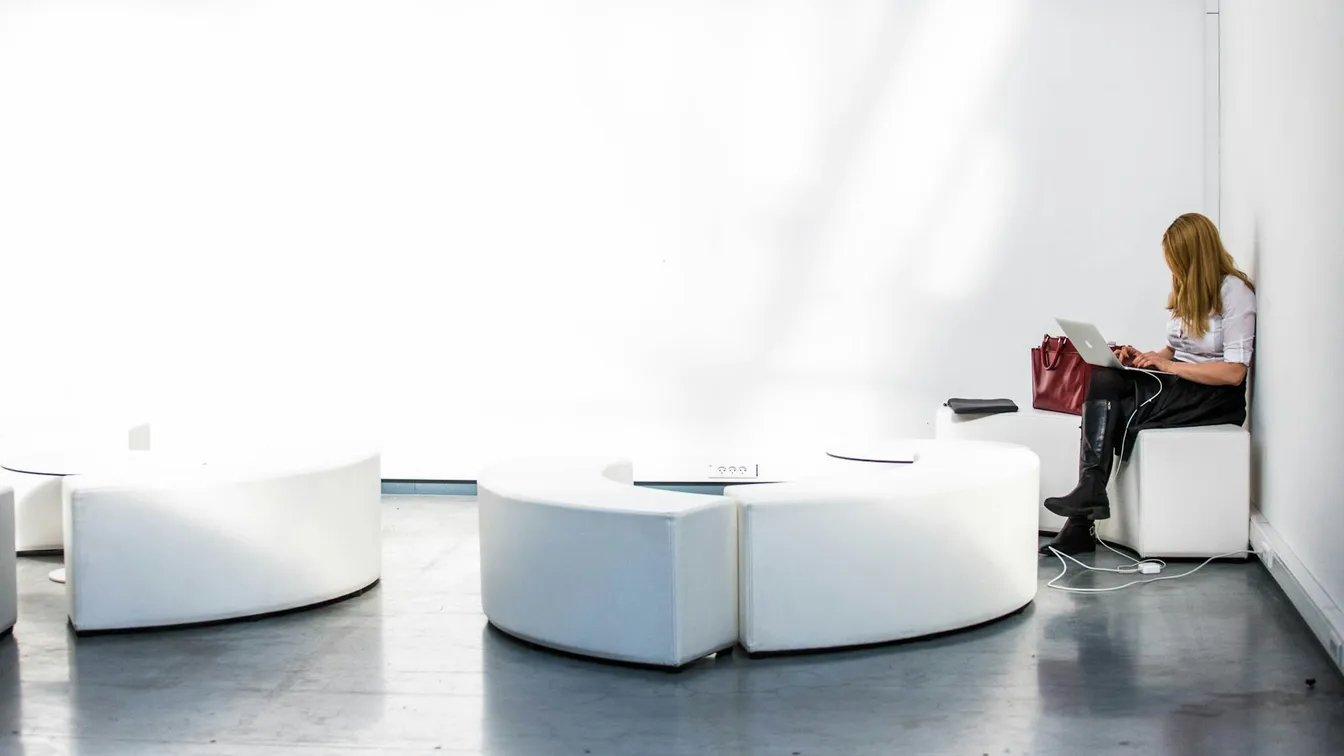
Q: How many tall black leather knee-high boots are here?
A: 2